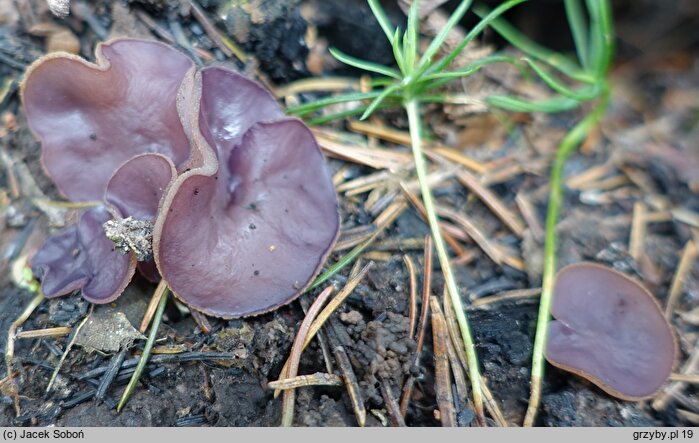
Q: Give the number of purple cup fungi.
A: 5